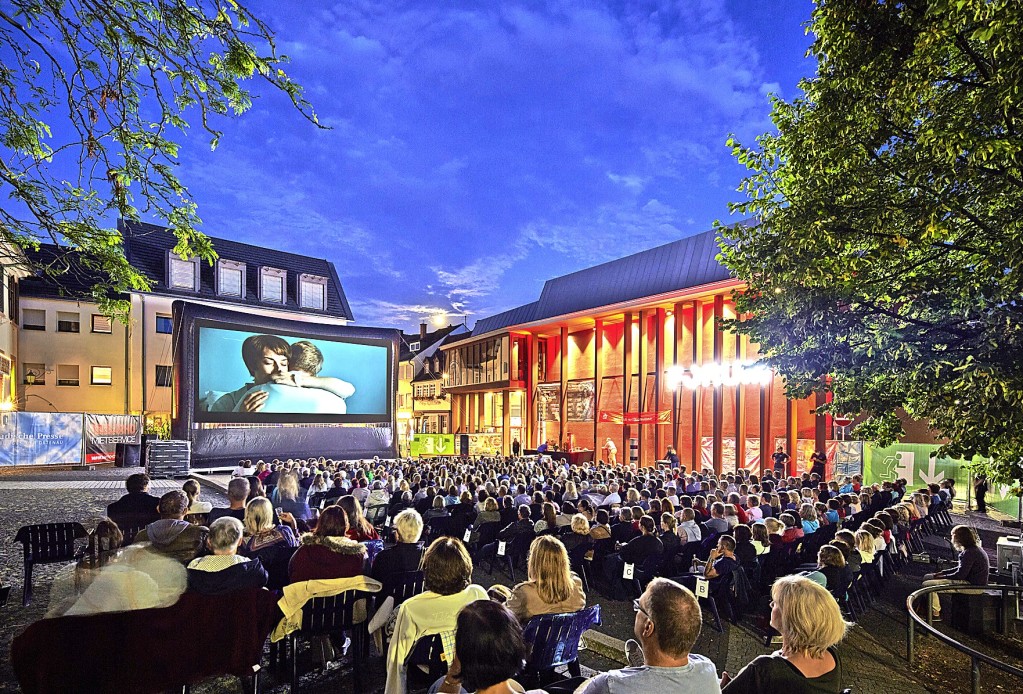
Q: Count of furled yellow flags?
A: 0